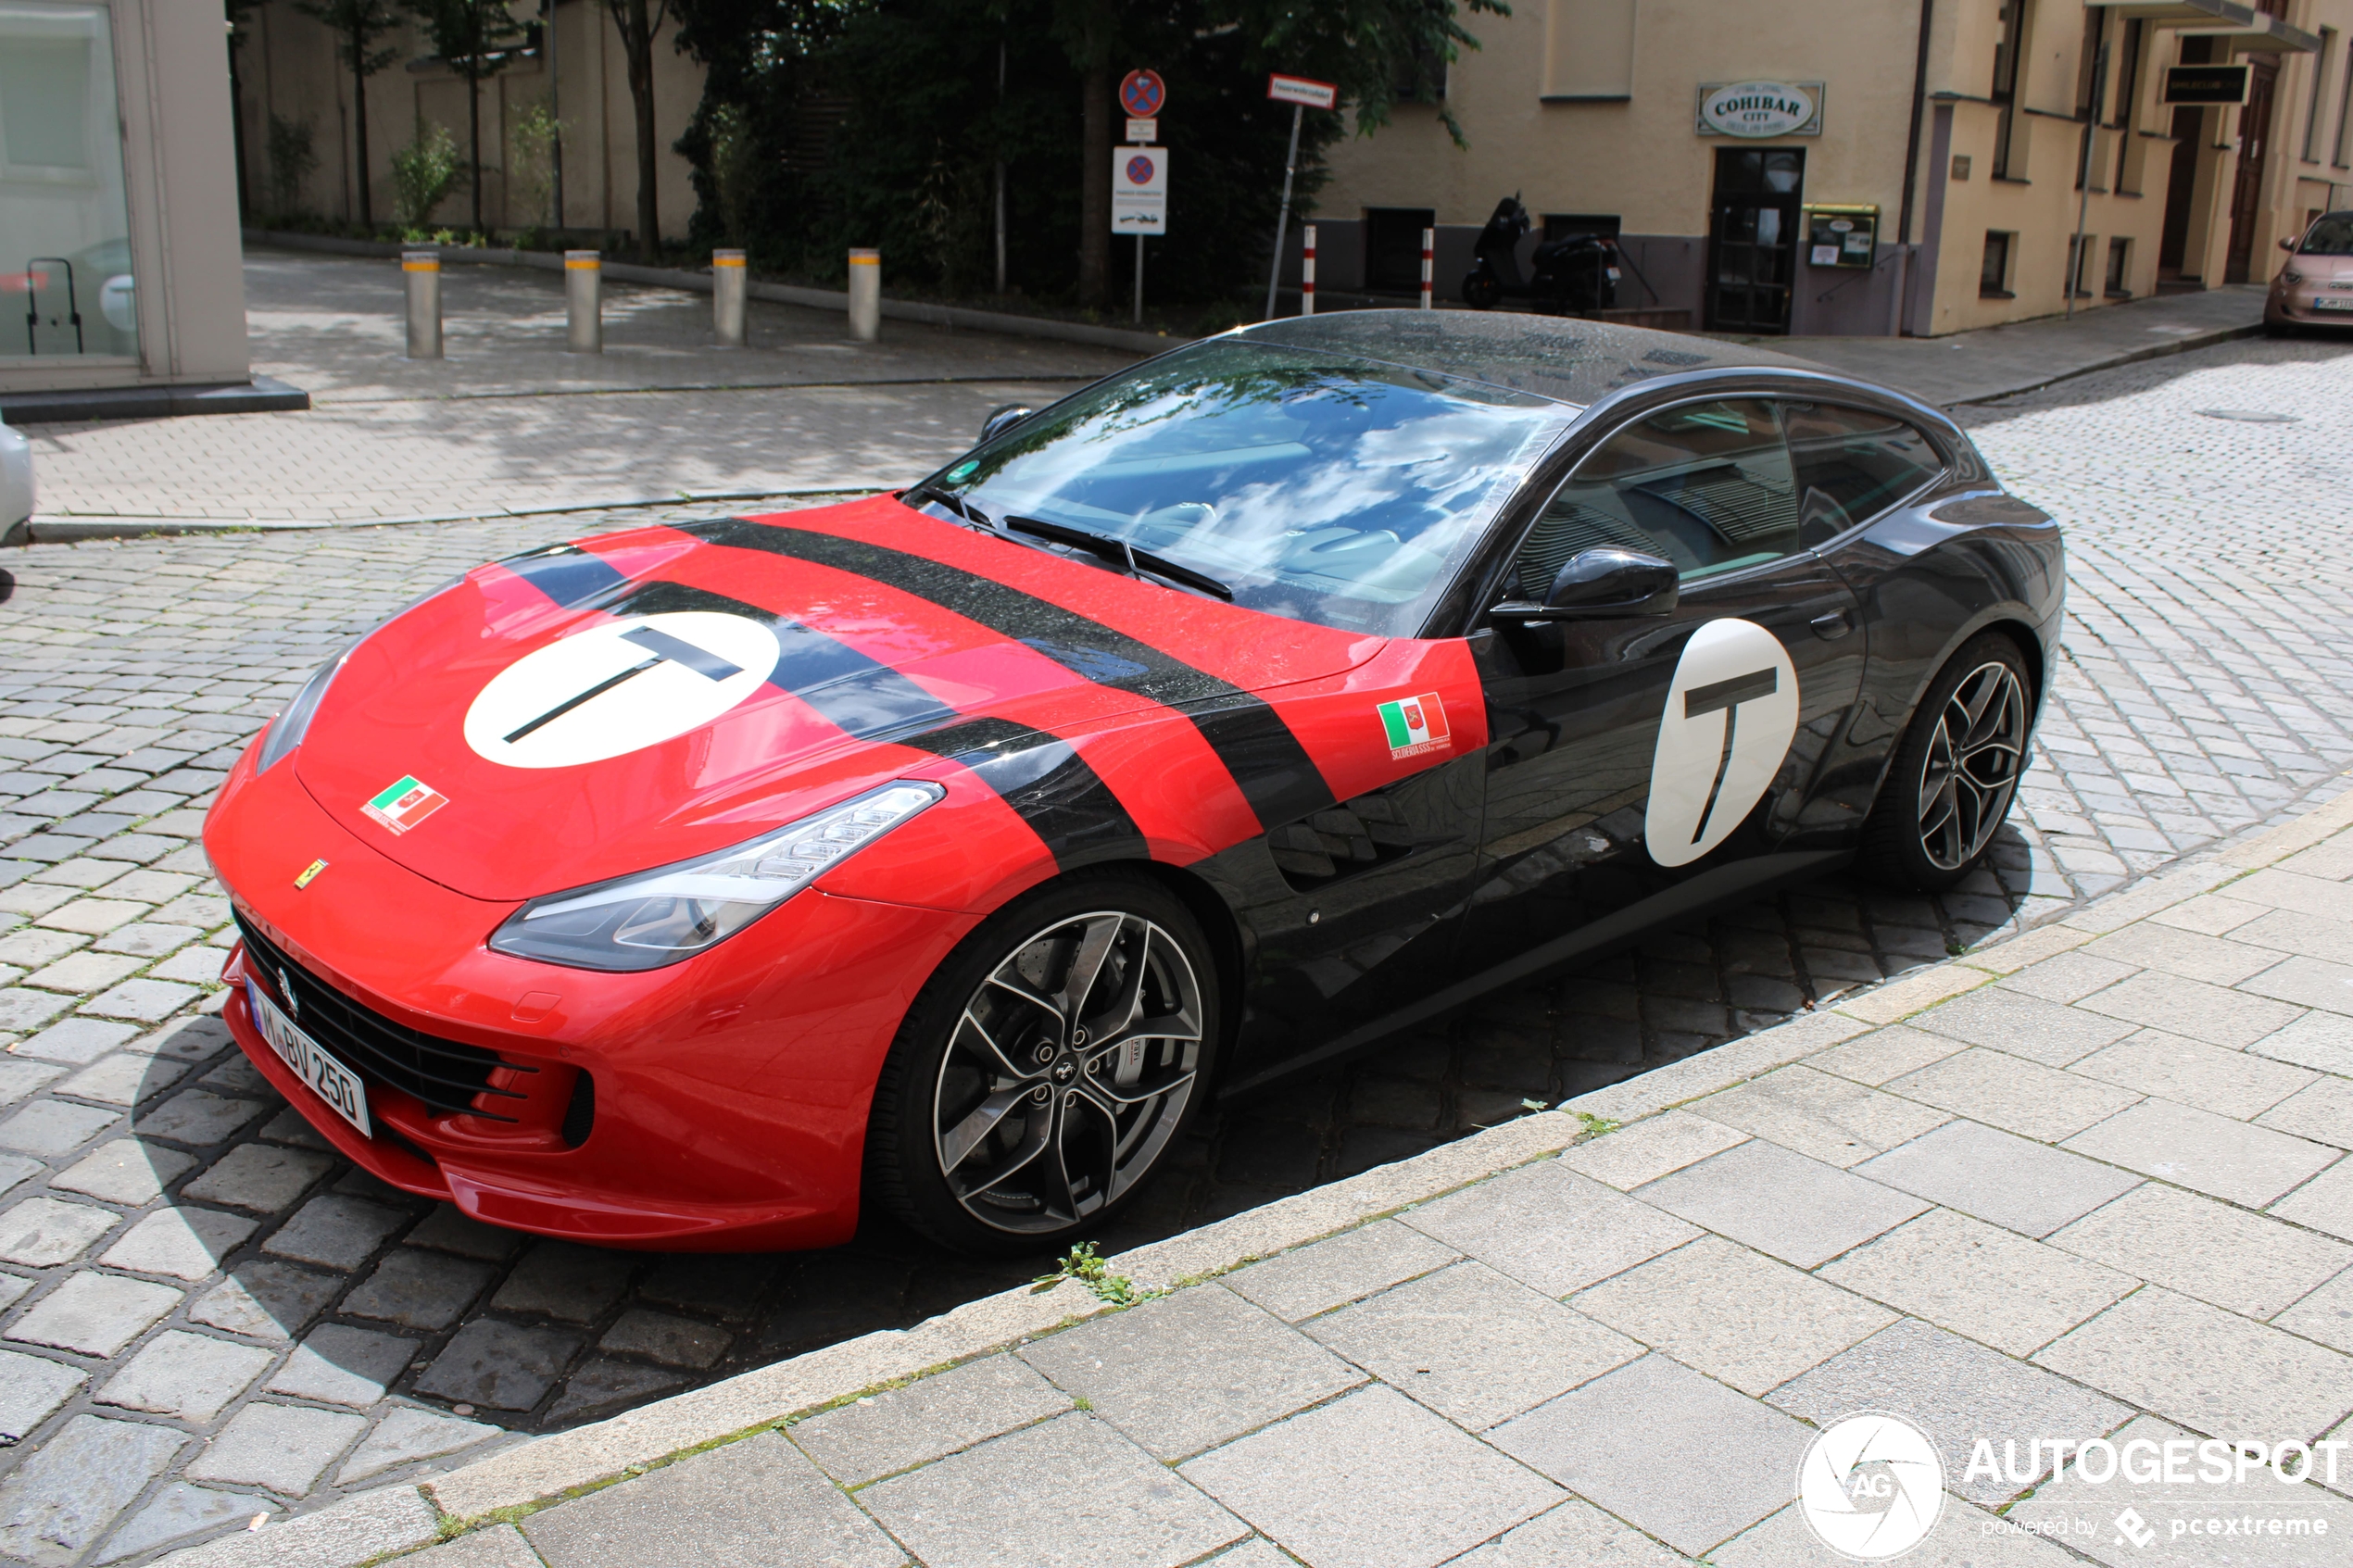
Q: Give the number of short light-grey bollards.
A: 4